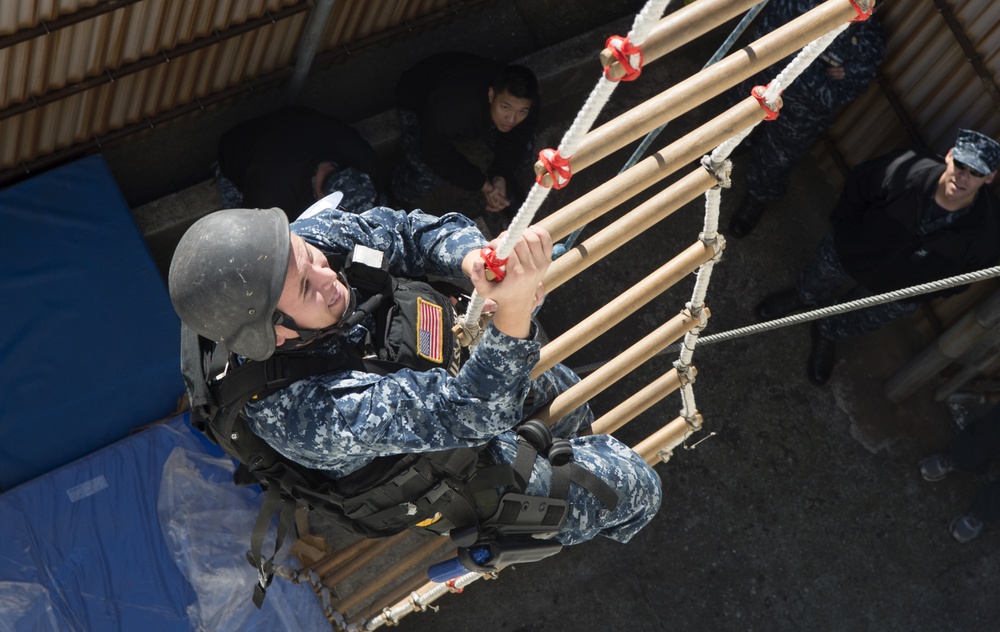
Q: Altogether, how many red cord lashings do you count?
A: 6